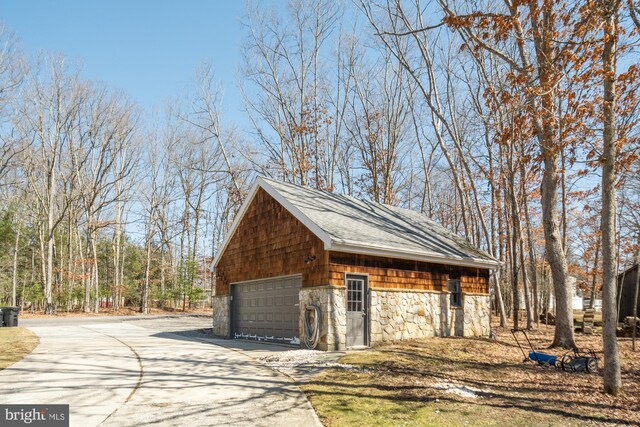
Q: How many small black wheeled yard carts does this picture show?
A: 1